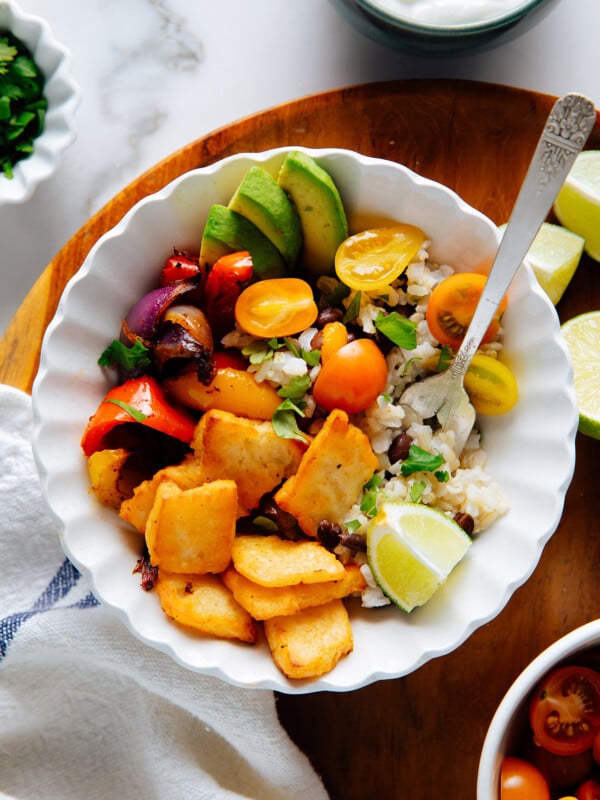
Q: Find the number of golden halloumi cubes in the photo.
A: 8